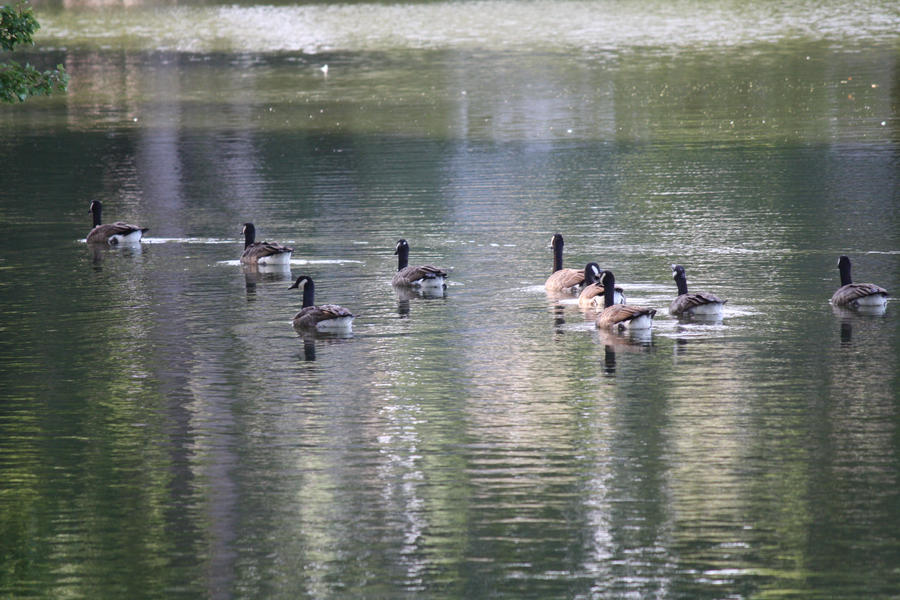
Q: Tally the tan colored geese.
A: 3